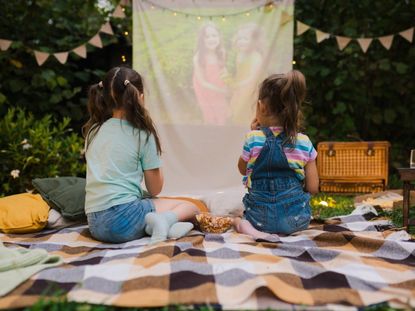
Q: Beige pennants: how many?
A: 13